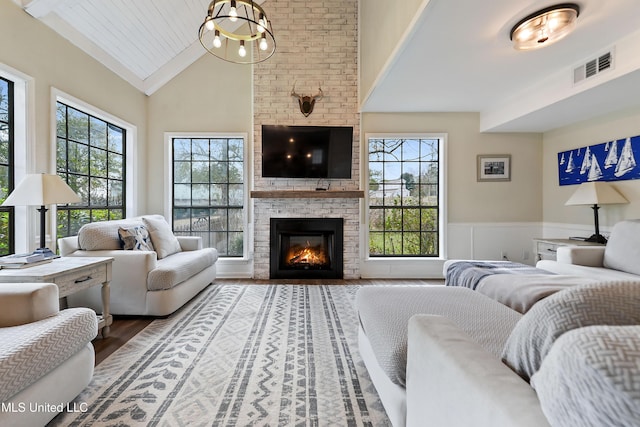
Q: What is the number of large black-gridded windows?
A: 4